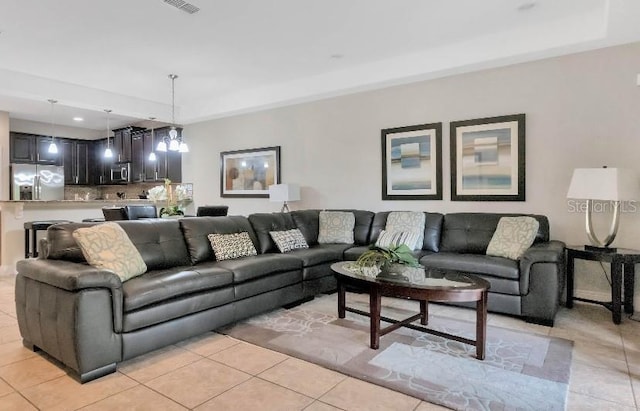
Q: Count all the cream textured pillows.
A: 4